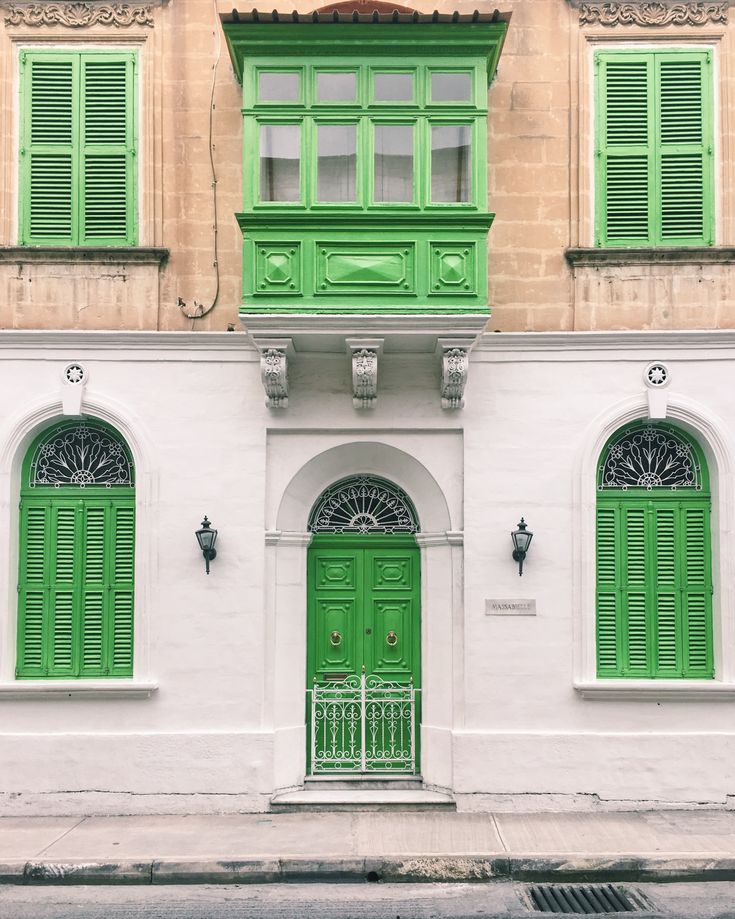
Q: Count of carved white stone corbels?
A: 3